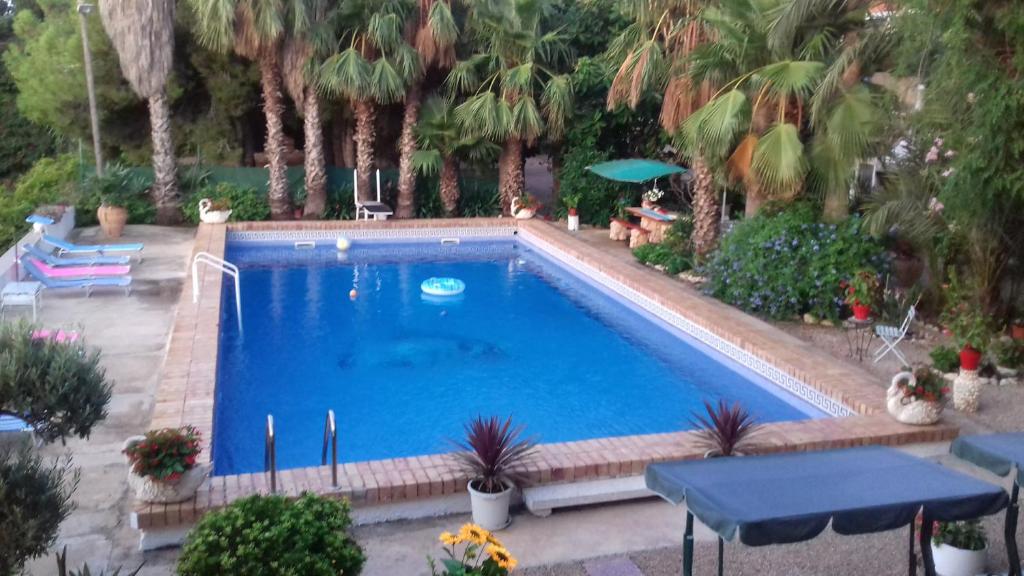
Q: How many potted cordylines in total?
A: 2